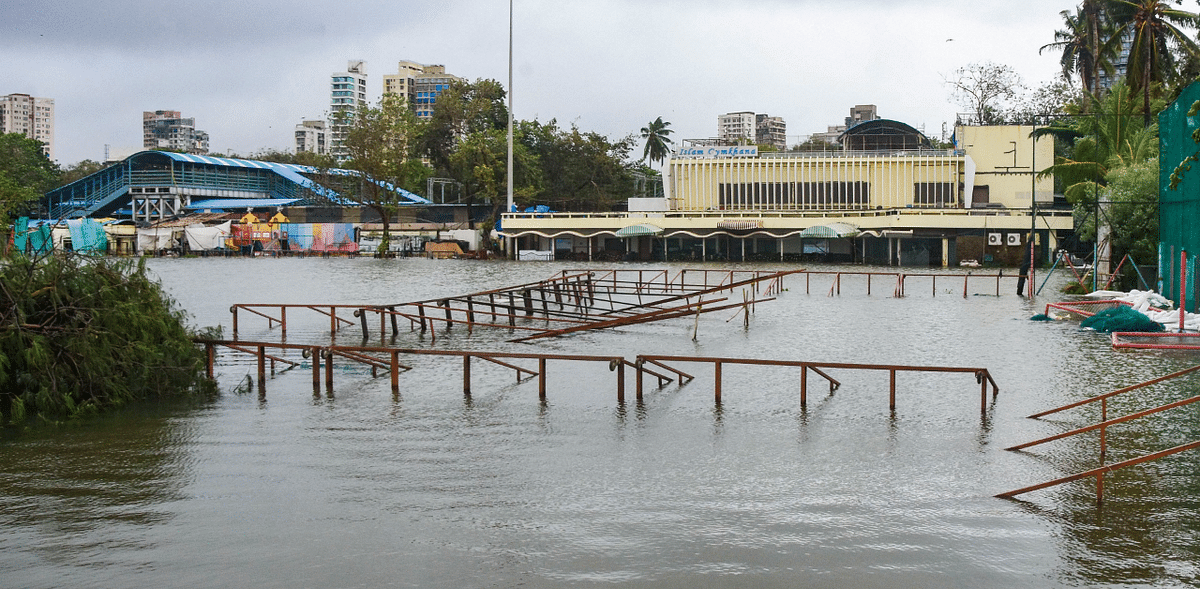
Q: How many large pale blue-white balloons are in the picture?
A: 0